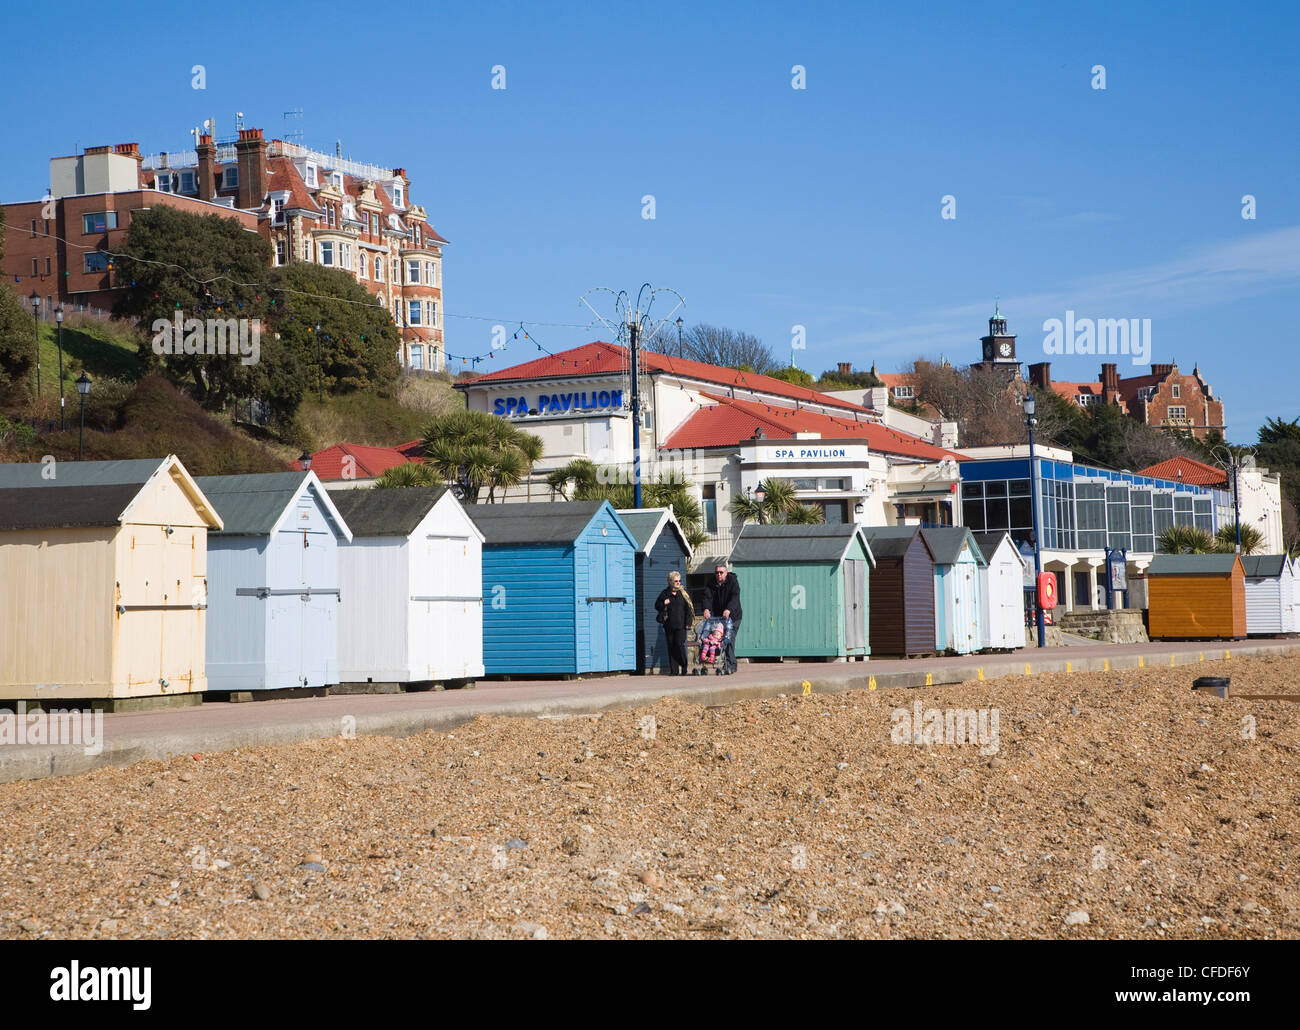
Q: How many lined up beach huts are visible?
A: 12